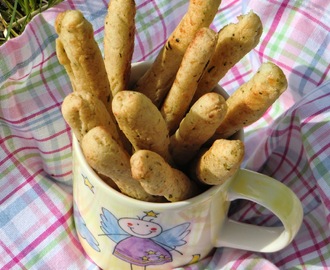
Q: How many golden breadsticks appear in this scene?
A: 12